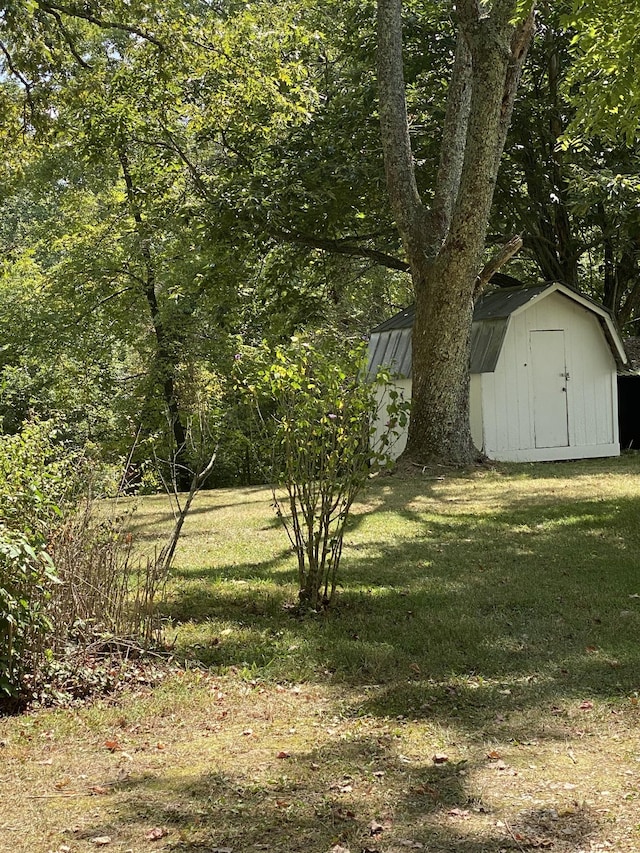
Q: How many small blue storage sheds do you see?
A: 0